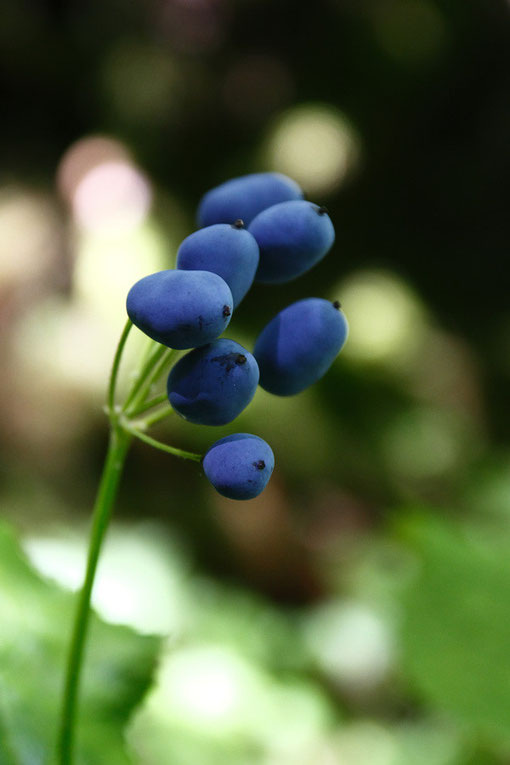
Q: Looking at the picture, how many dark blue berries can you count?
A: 7